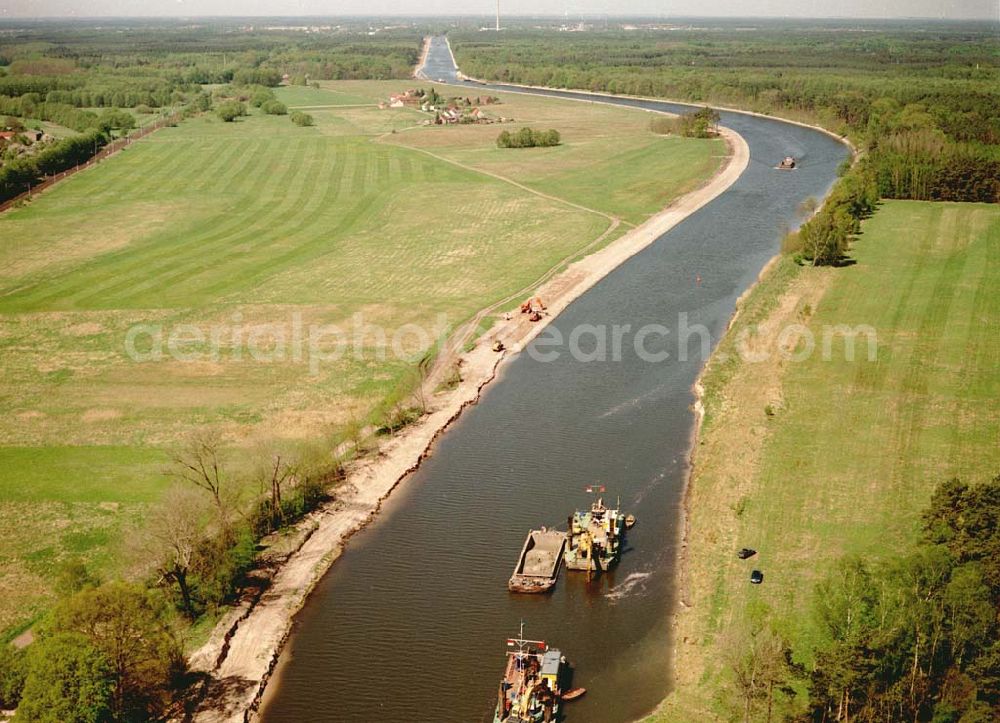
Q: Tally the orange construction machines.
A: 2